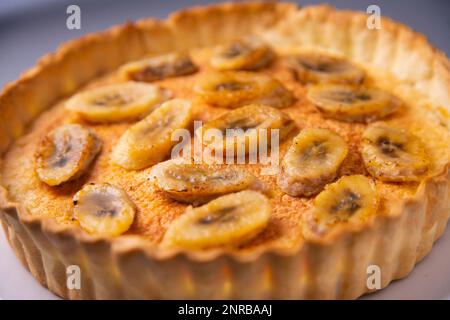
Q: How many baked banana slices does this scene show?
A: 15